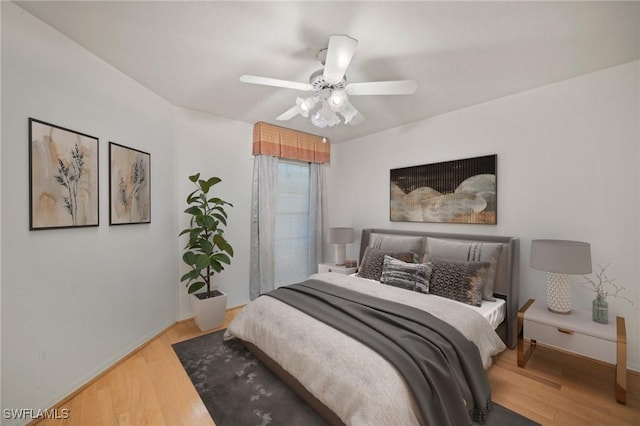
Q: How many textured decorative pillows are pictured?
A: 3